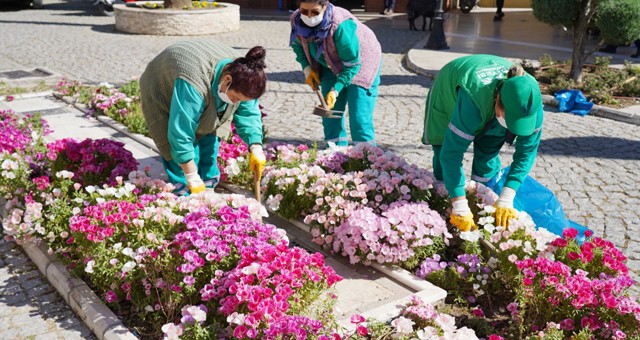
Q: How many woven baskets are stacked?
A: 0